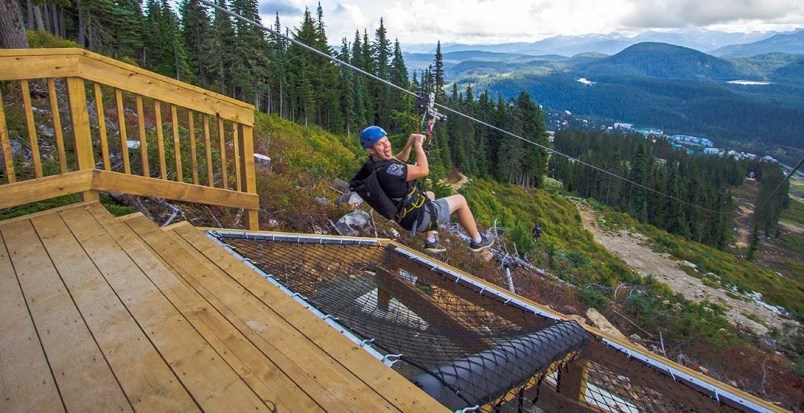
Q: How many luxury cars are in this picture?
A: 0